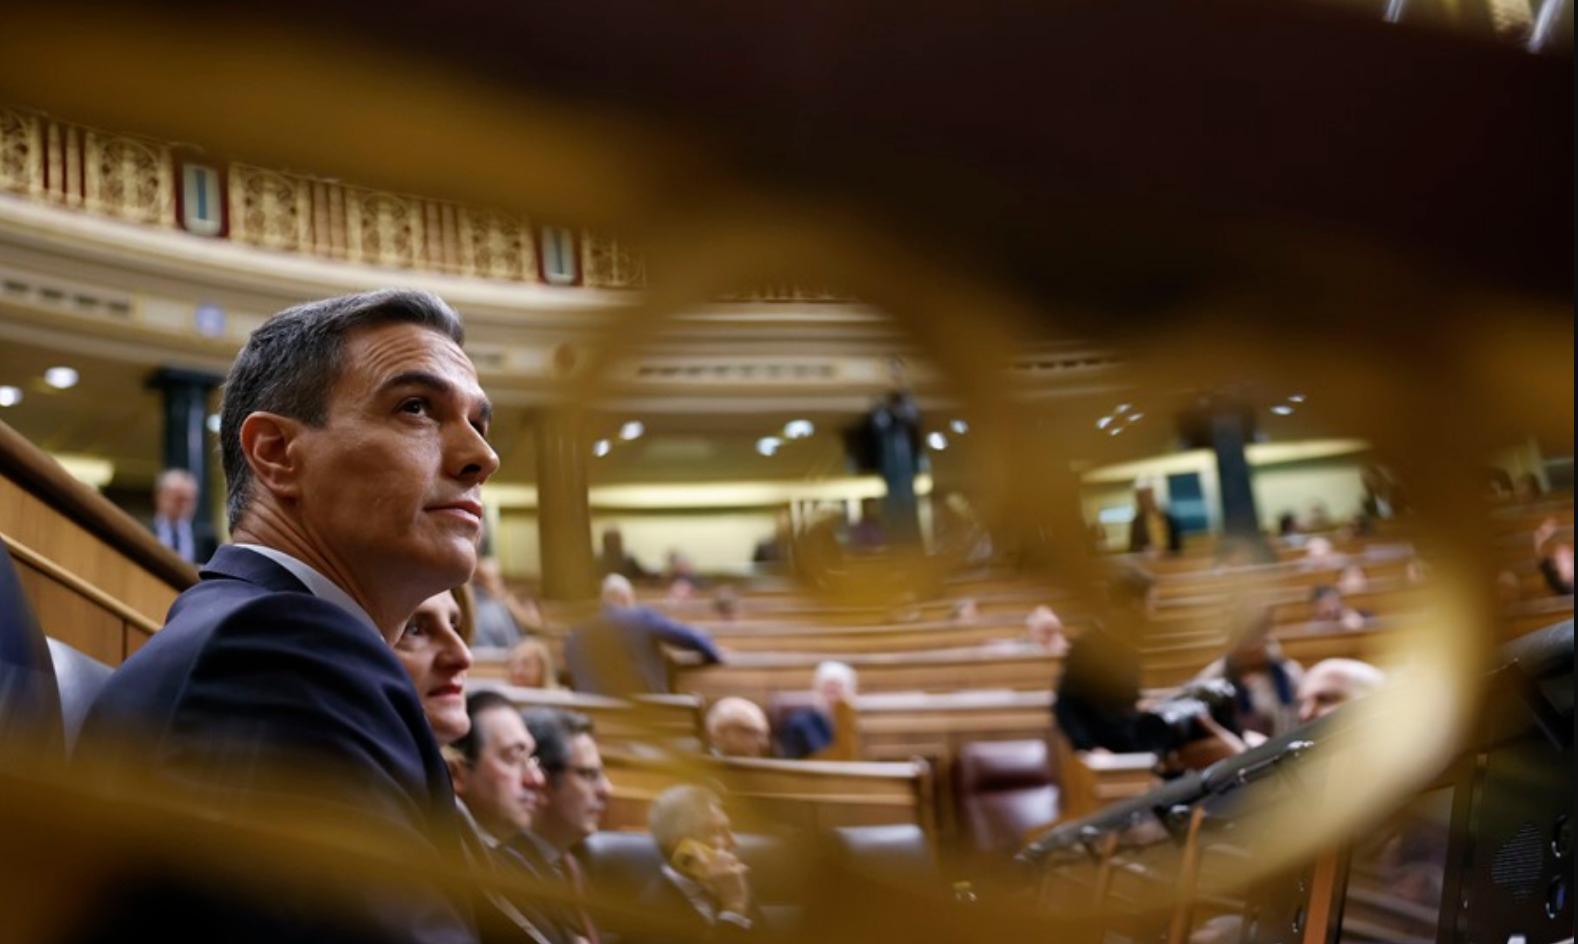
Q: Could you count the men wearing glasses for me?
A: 2